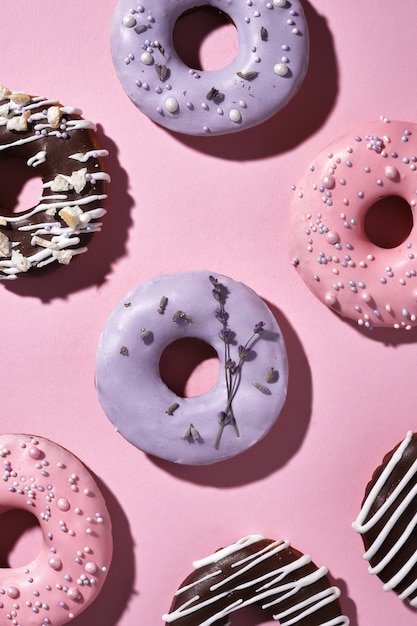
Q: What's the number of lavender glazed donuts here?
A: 2